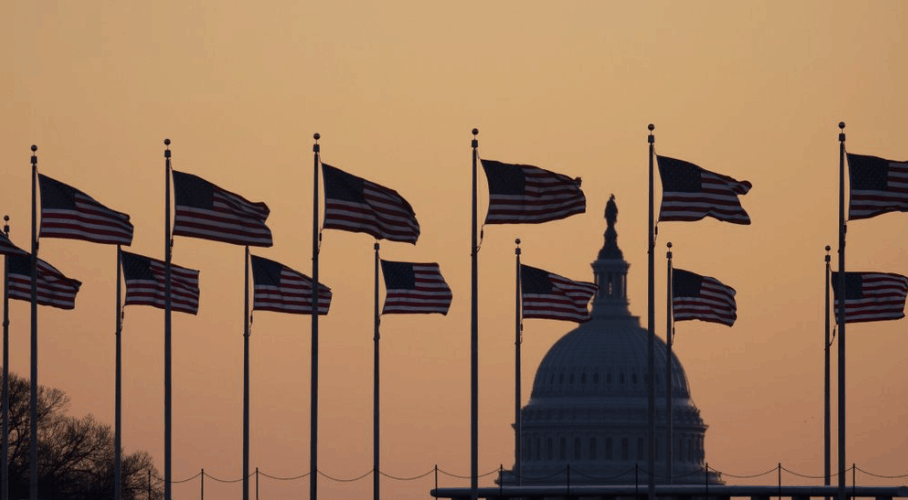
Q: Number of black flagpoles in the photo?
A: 13